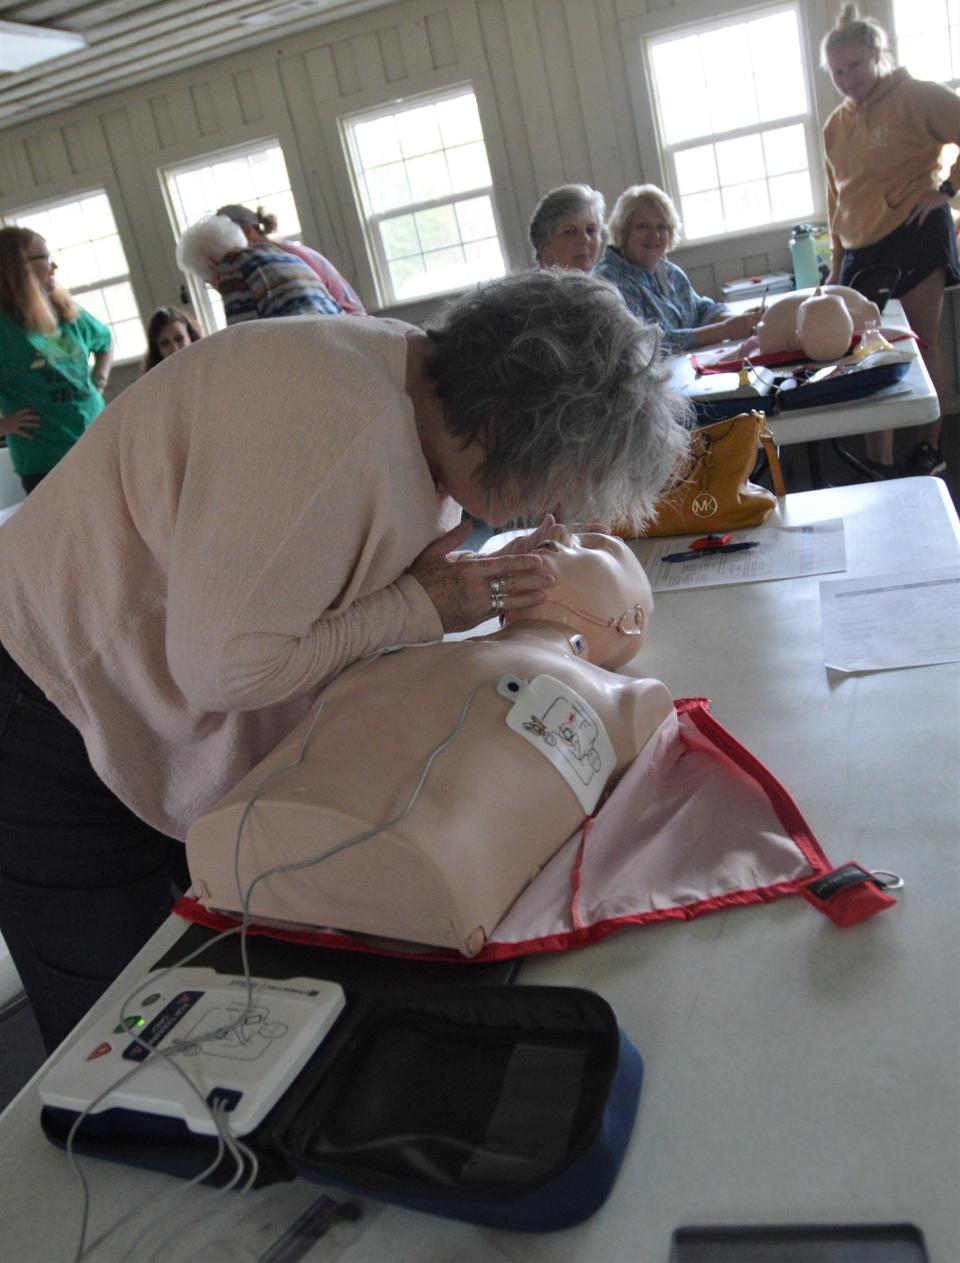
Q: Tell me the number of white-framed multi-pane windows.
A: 5